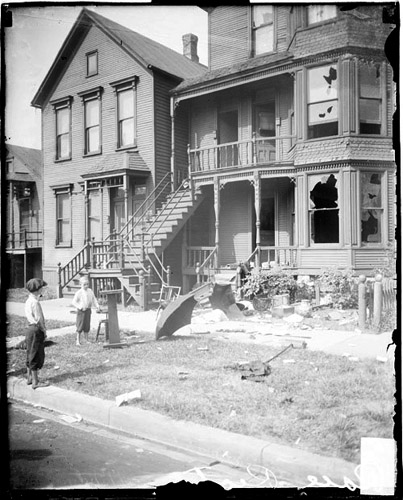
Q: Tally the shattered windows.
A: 4